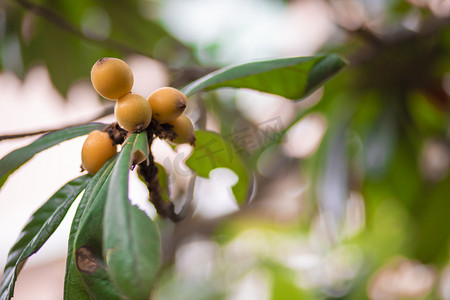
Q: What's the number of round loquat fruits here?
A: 5